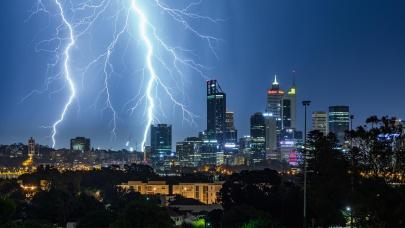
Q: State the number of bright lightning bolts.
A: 2